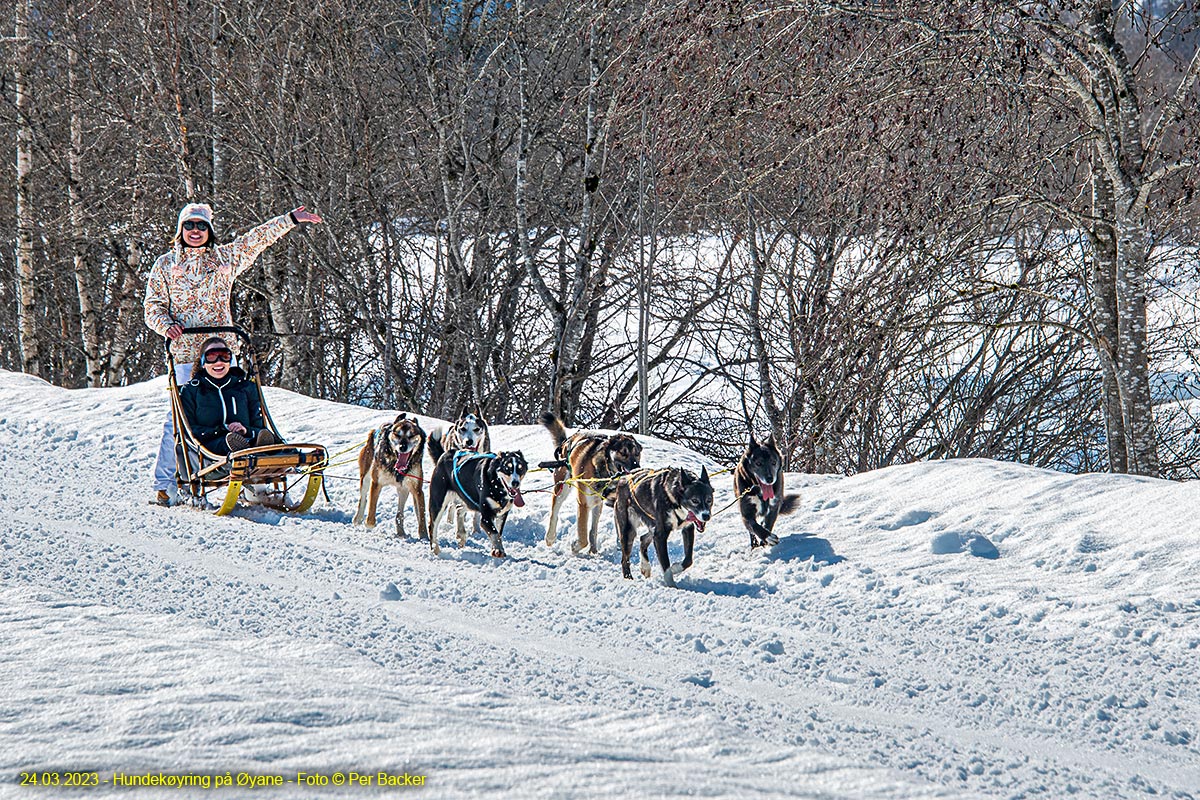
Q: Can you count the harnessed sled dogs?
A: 6